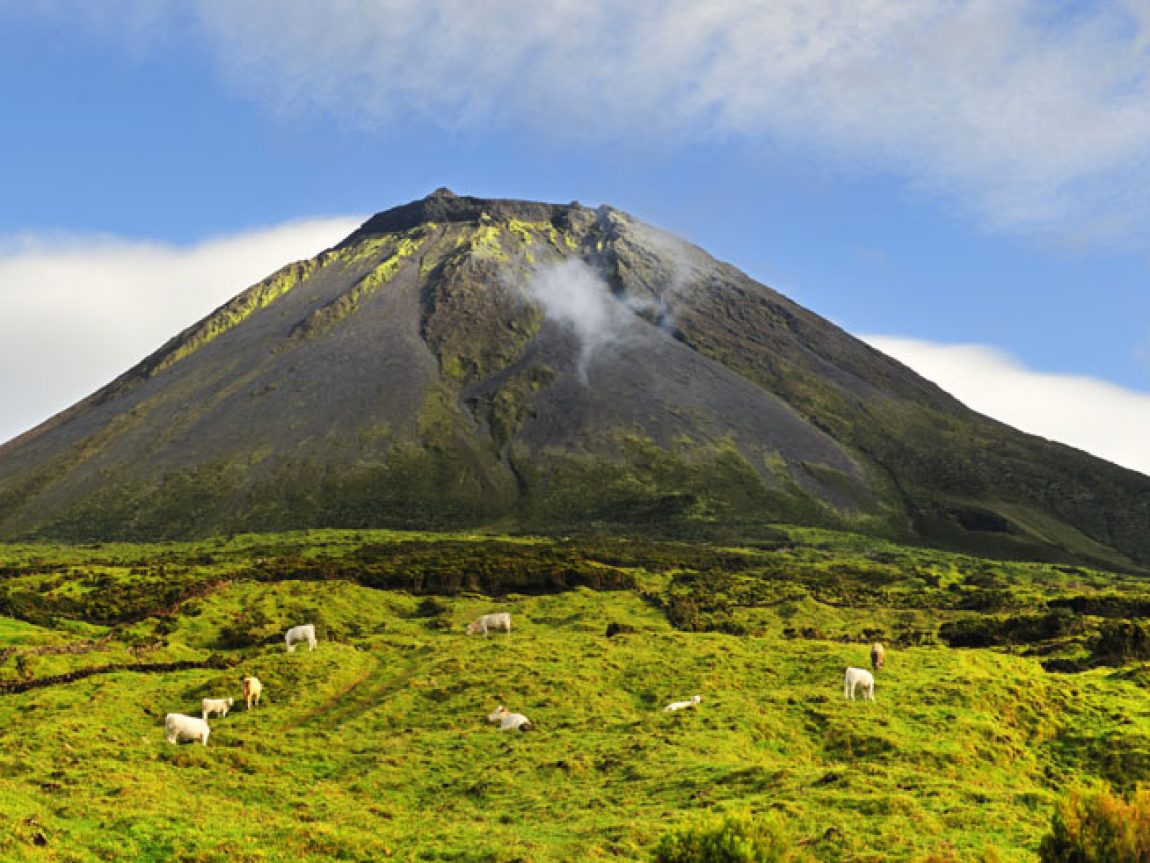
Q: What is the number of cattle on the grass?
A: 9